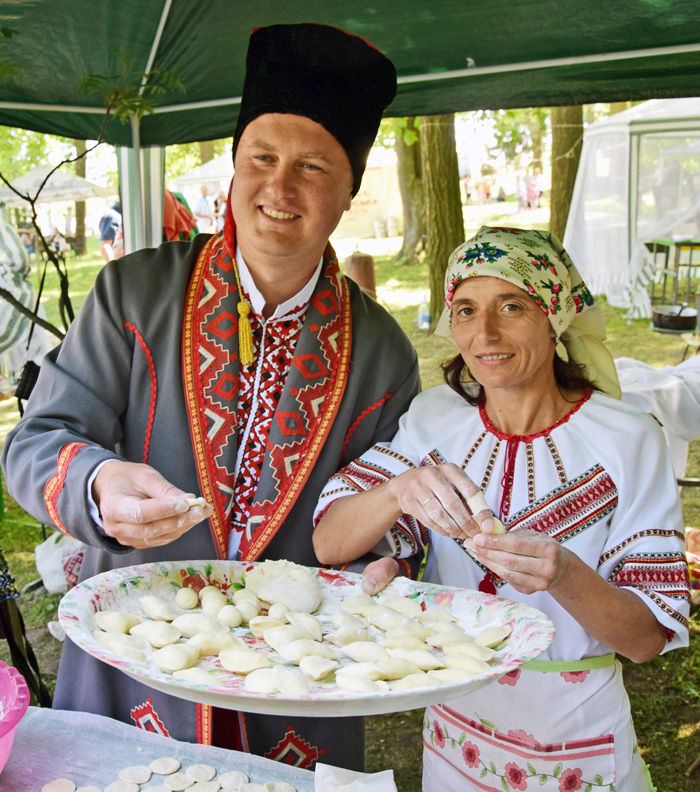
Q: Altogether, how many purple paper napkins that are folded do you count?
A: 0